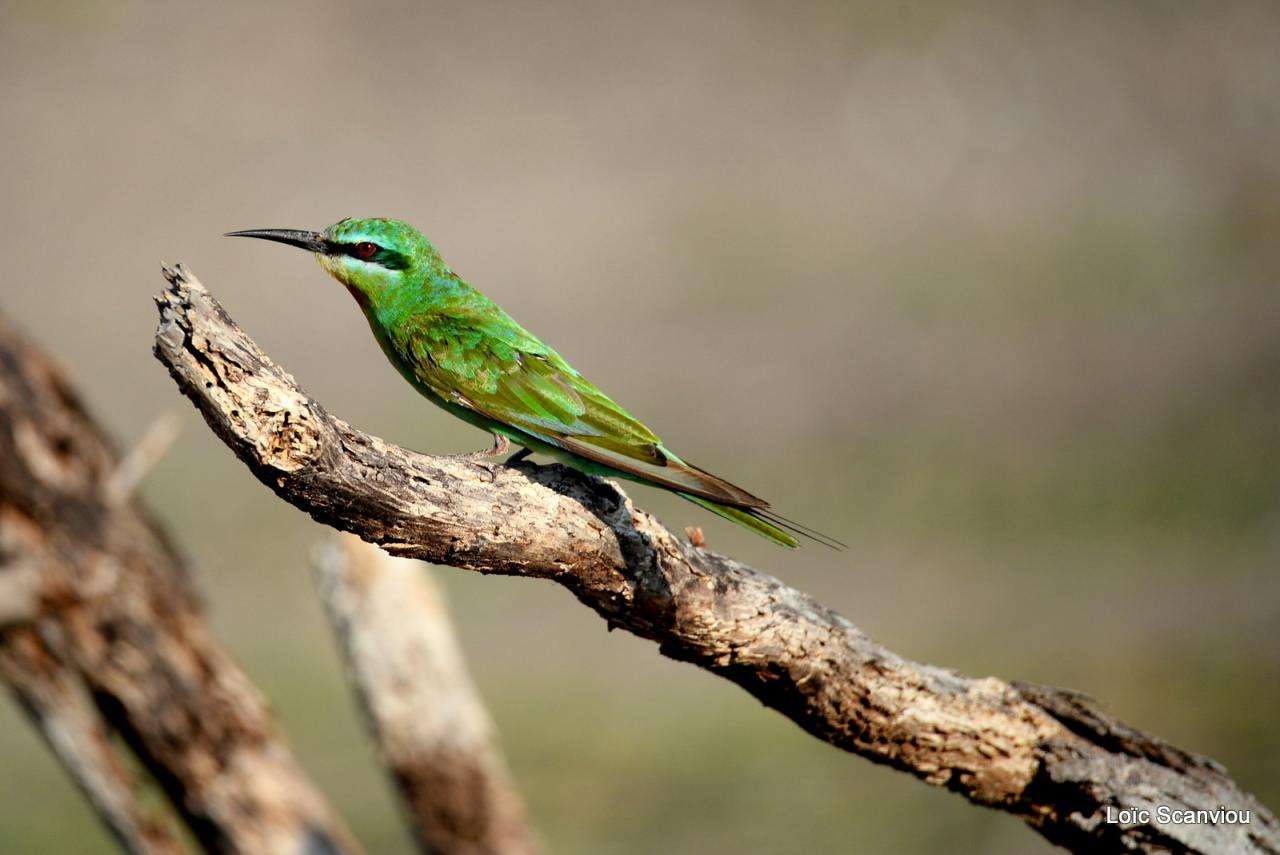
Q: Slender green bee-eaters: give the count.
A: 1